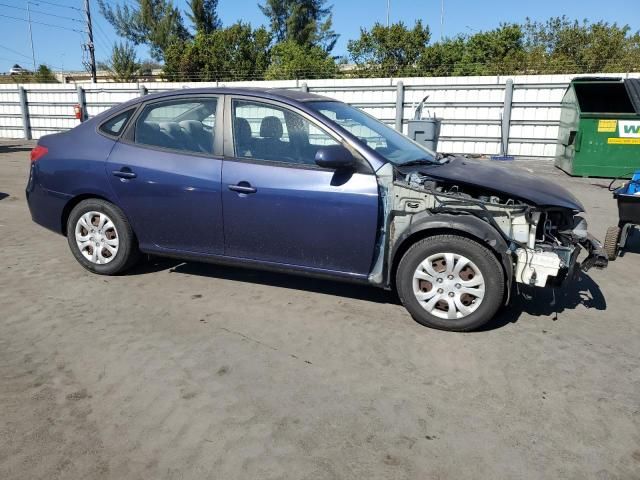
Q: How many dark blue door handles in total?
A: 2